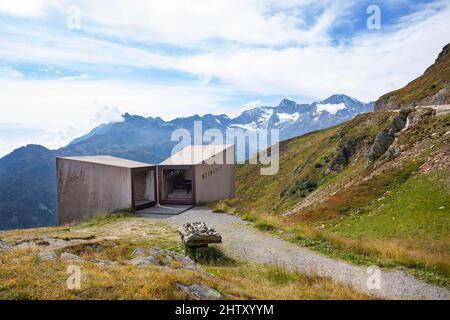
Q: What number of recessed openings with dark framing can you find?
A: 2